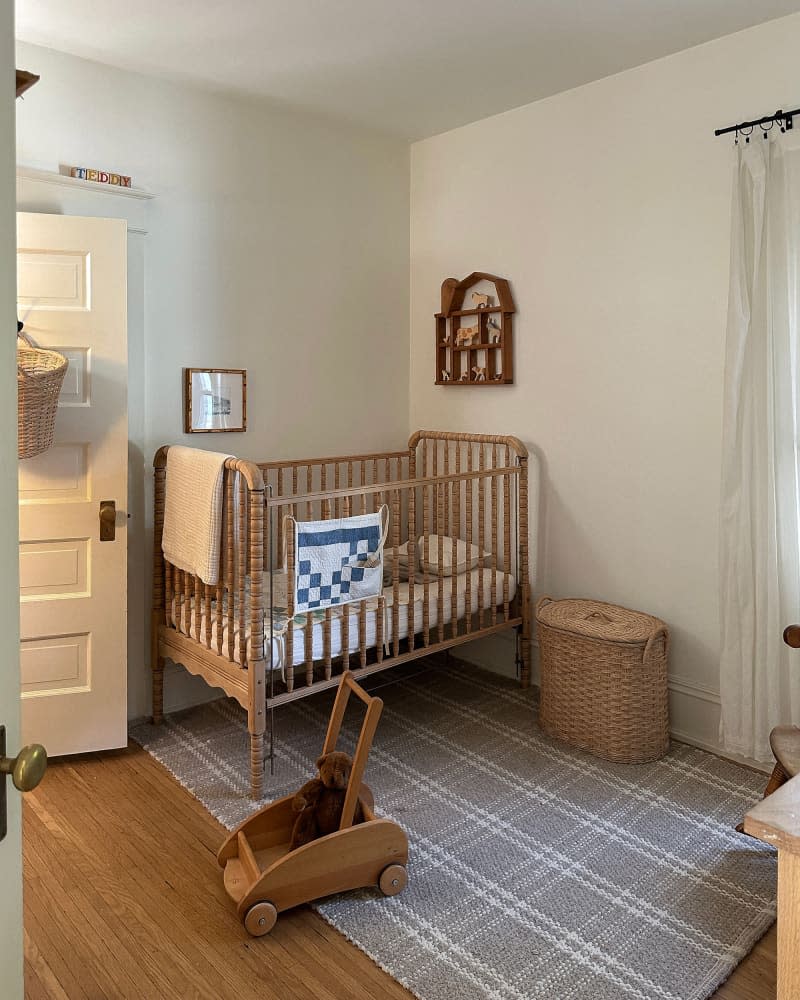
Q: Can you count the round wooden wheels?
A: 2